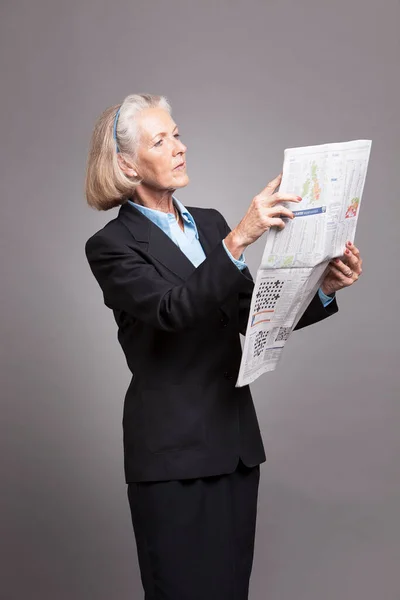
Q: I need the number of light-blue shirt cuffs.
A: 2